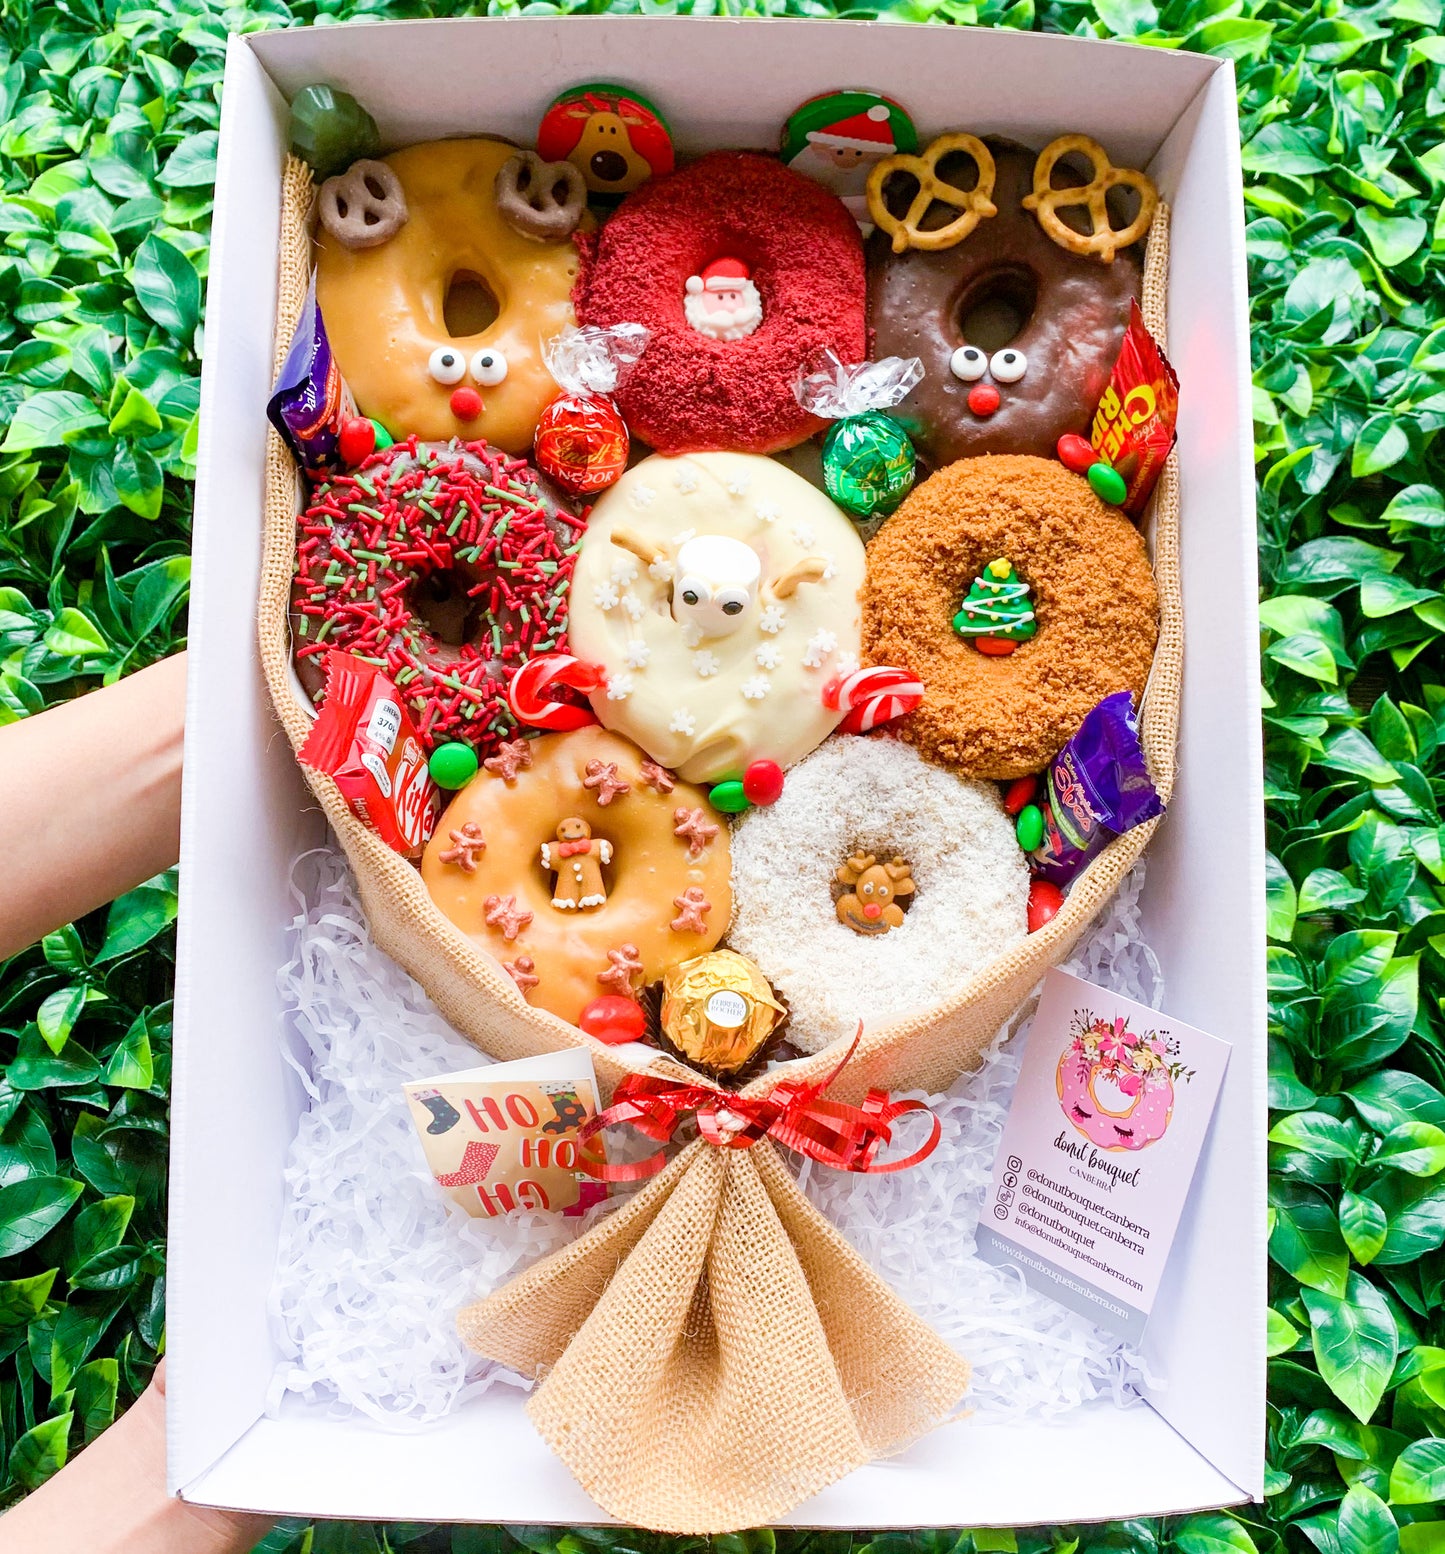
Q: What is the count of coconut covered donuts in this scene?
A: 1